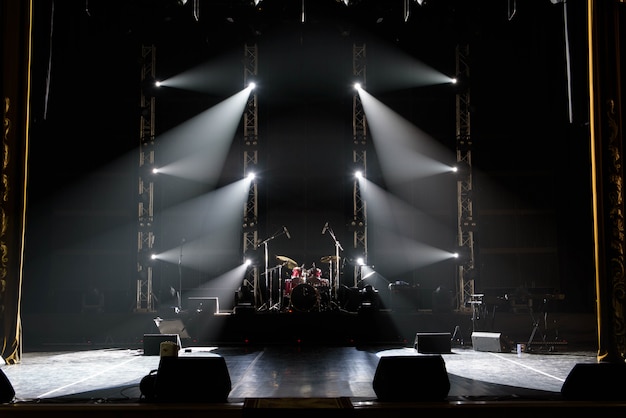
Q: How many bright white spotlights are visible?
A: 12